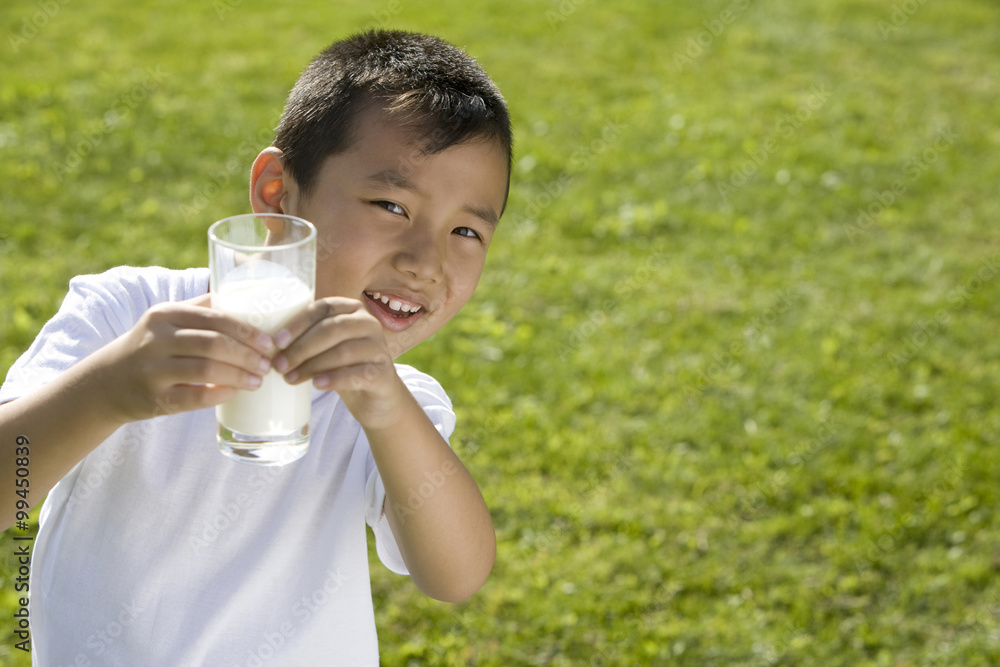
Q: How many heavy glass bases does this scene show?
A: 1